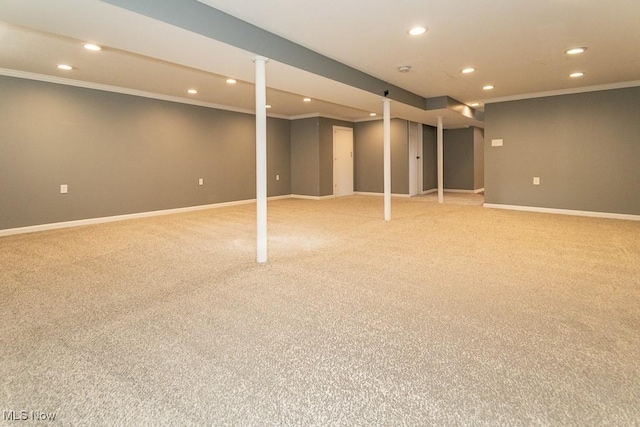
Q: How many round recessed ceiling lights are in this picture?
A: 13